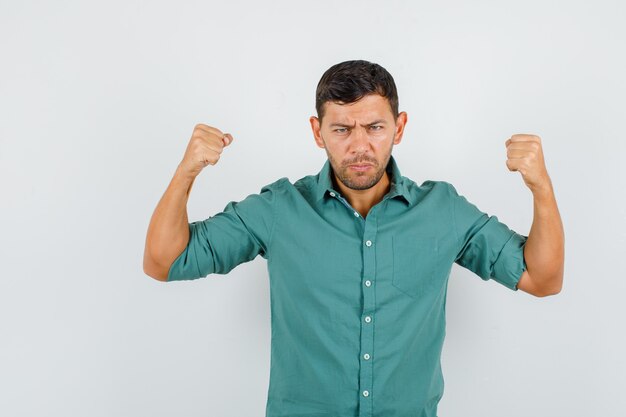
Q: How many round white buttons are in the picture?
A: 7